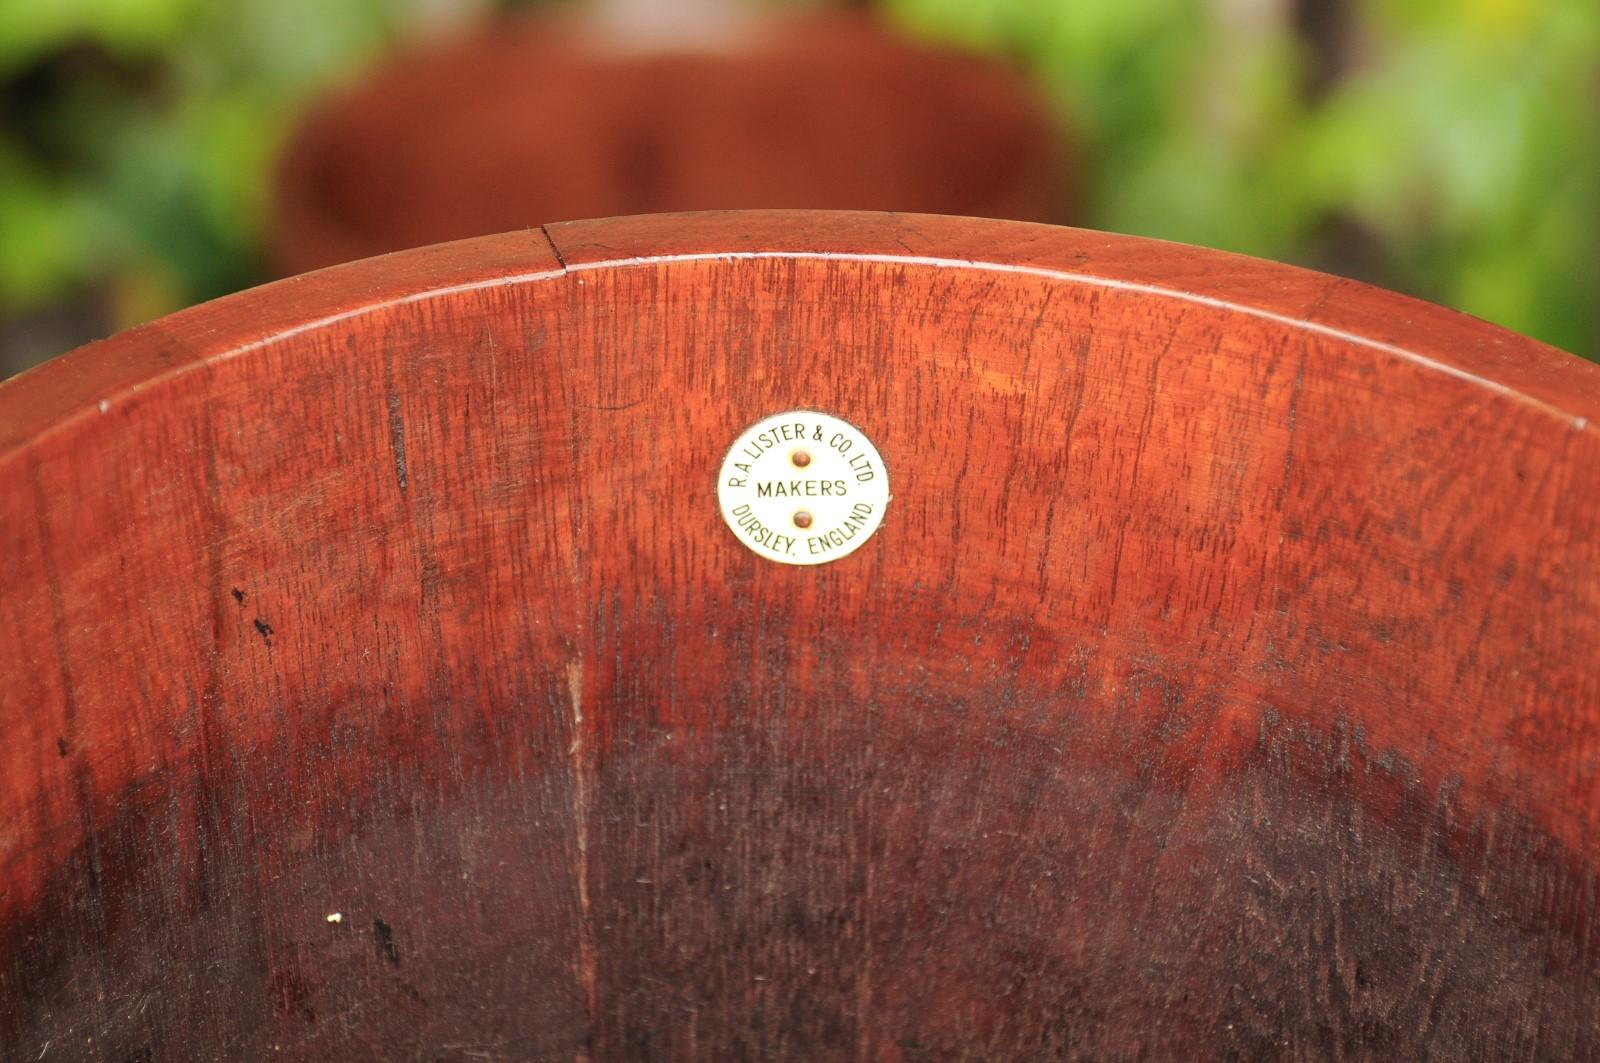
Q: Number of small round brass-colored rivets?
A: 2